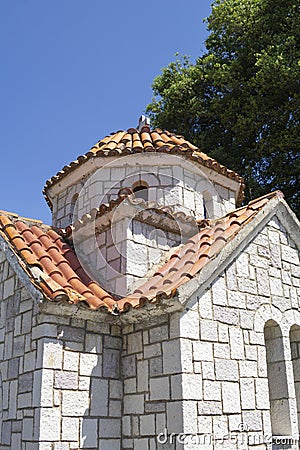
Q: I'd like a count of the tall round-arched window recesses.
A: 2